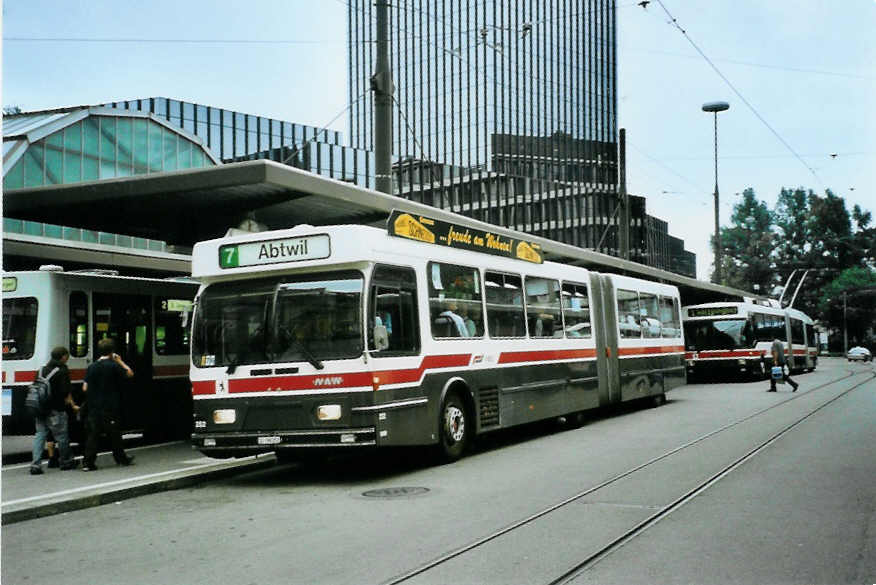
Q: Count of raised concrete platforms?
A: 1